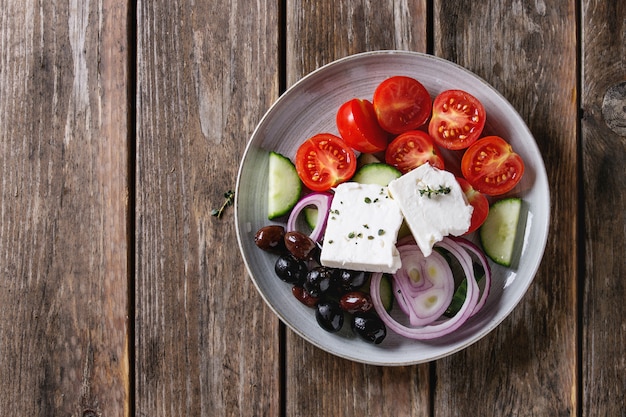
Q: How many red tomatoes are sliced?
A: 7